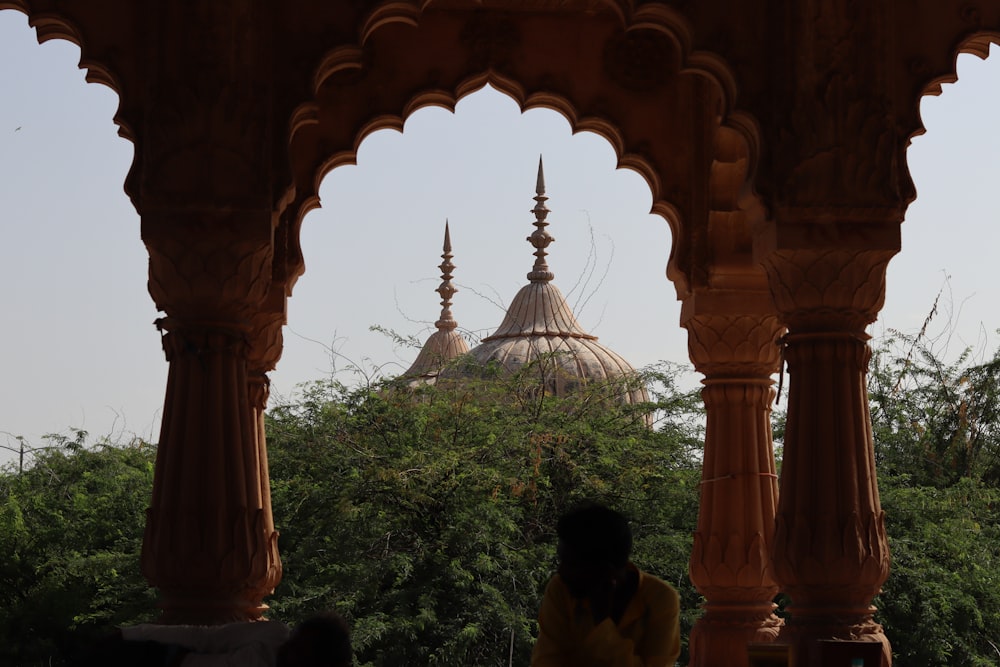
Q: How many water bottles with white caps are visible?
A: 0